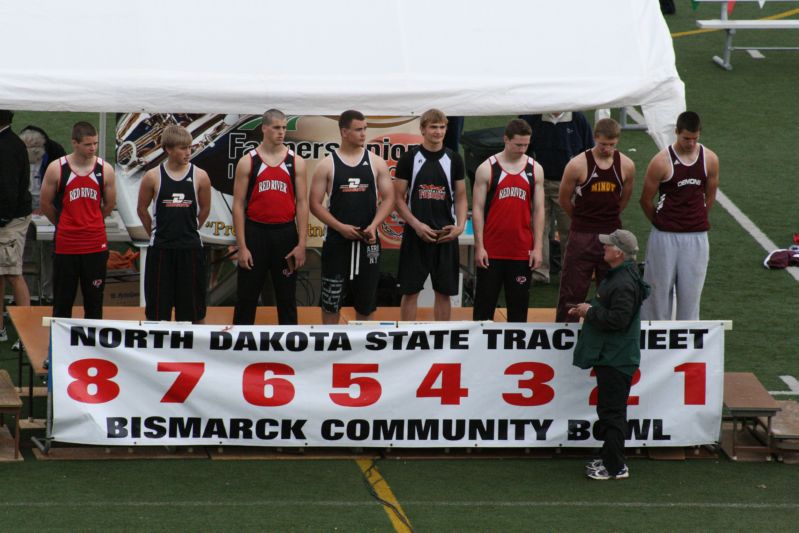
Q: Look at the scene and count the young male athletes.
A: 8